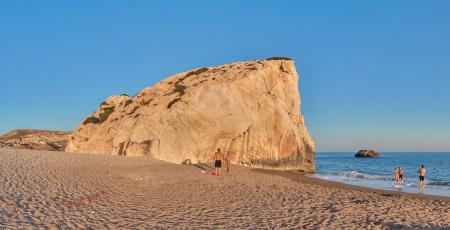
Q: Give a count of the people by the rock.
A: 2